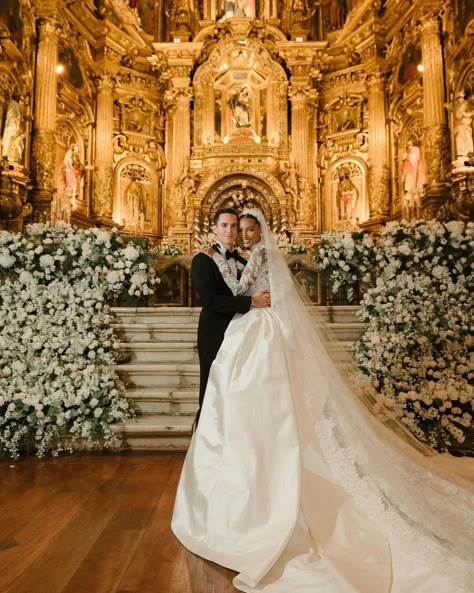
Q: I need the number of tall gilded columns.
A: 6